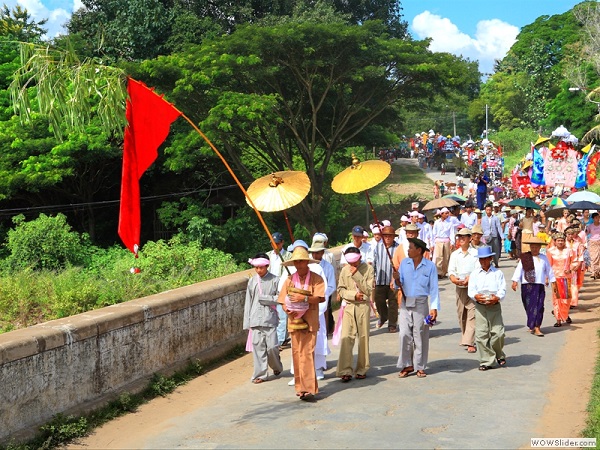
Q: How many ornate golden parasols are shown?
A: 2